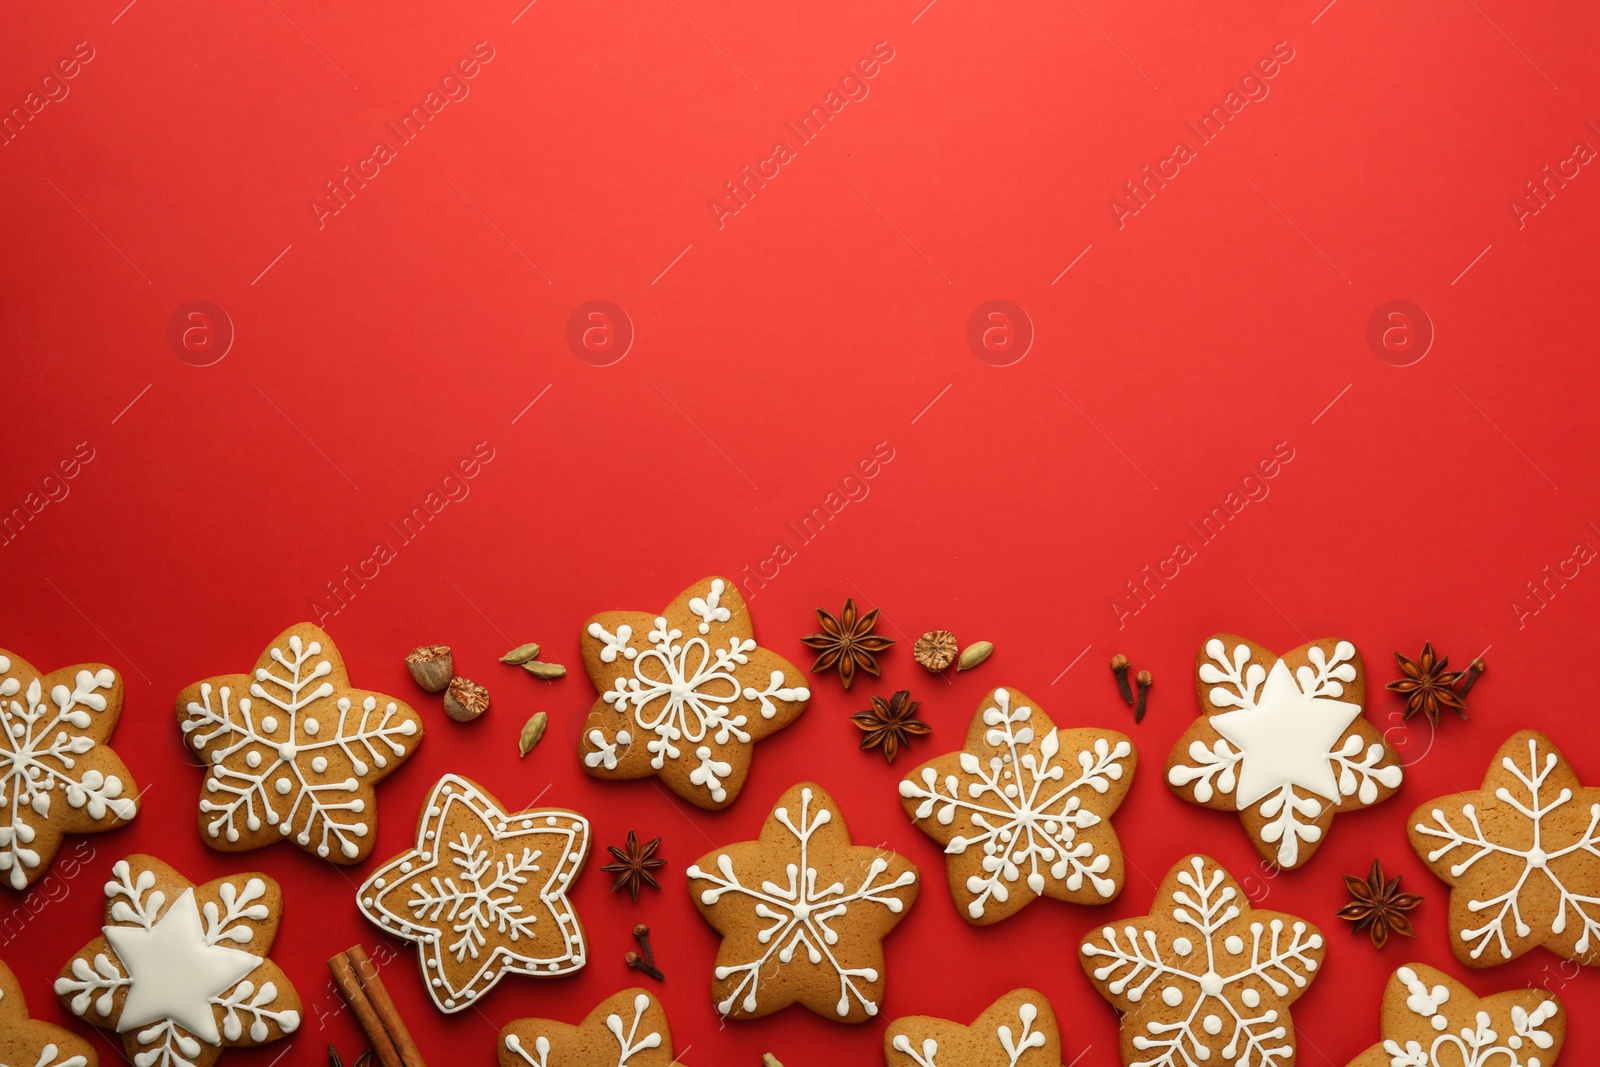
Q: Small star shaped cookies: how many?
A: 14